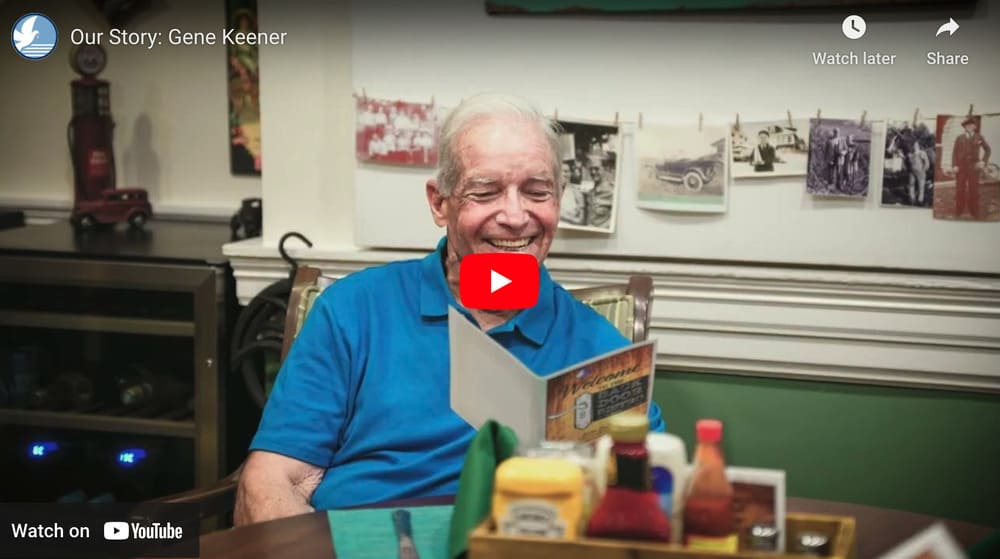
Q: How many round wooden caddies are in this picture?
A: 0